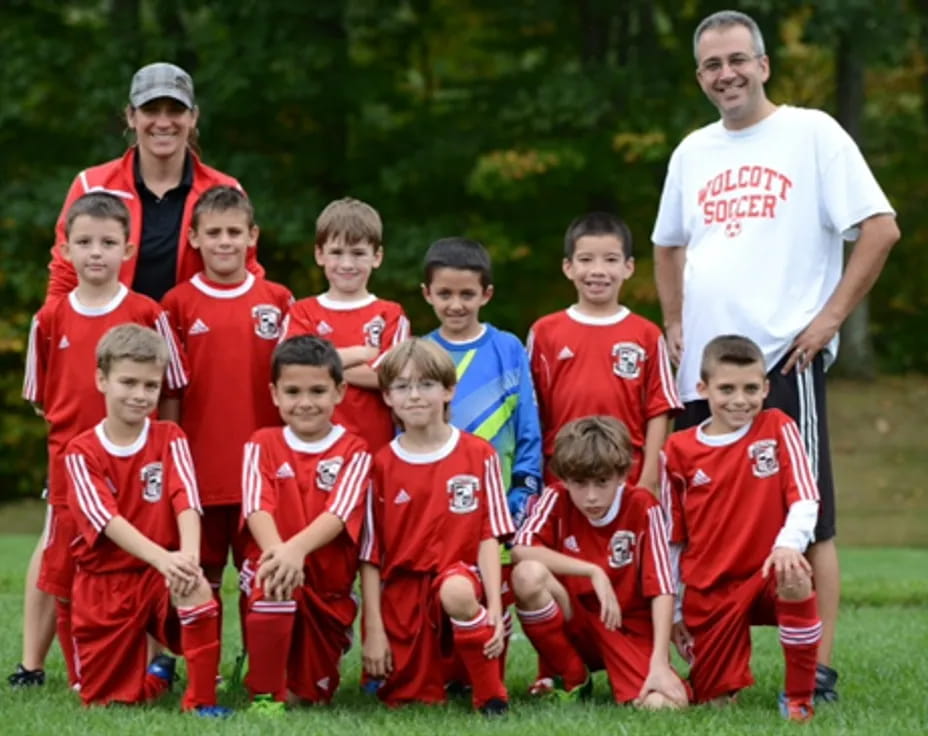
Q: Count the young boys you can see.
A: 10